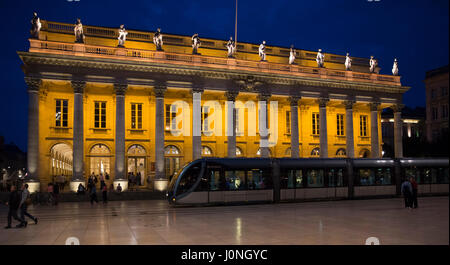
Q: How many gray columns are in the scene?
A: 12